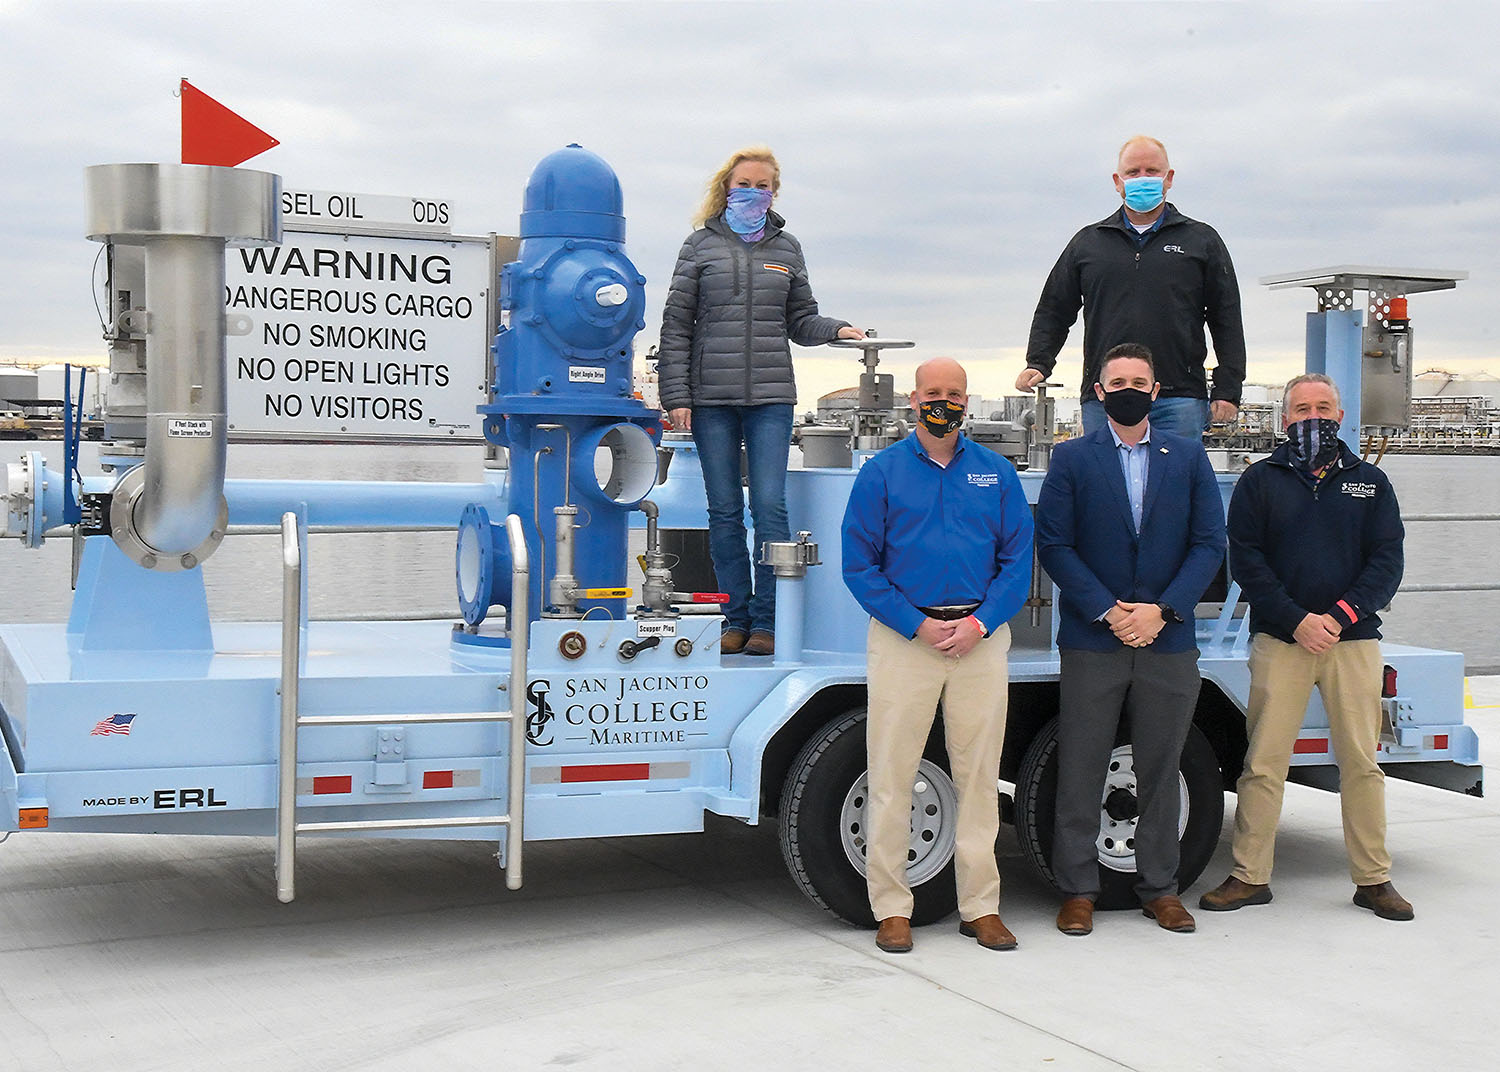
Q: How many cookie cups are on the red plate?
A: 0